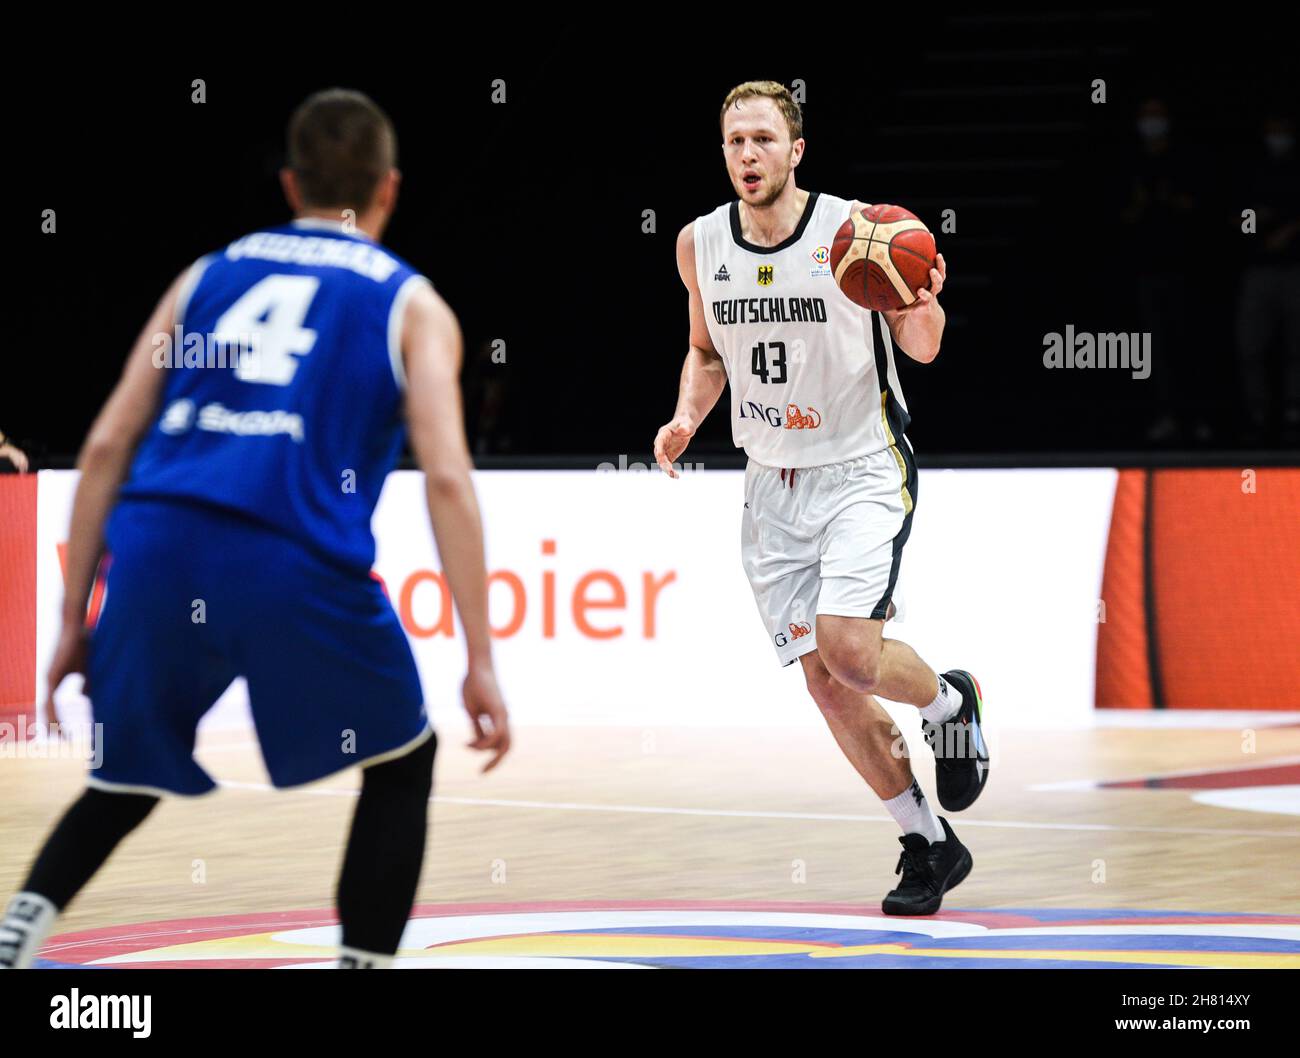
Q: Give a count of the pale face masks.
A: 2